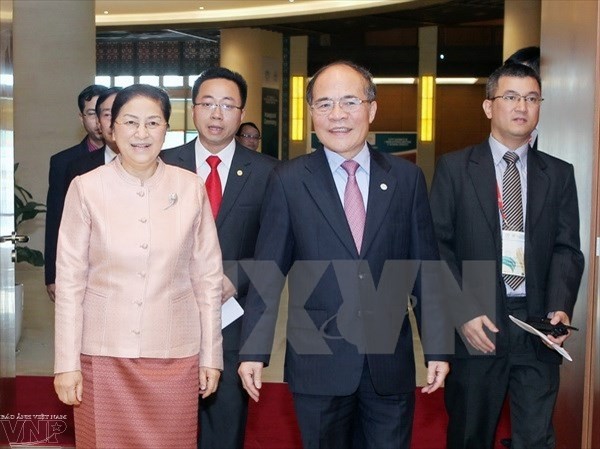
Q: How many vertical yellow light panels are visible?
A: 2